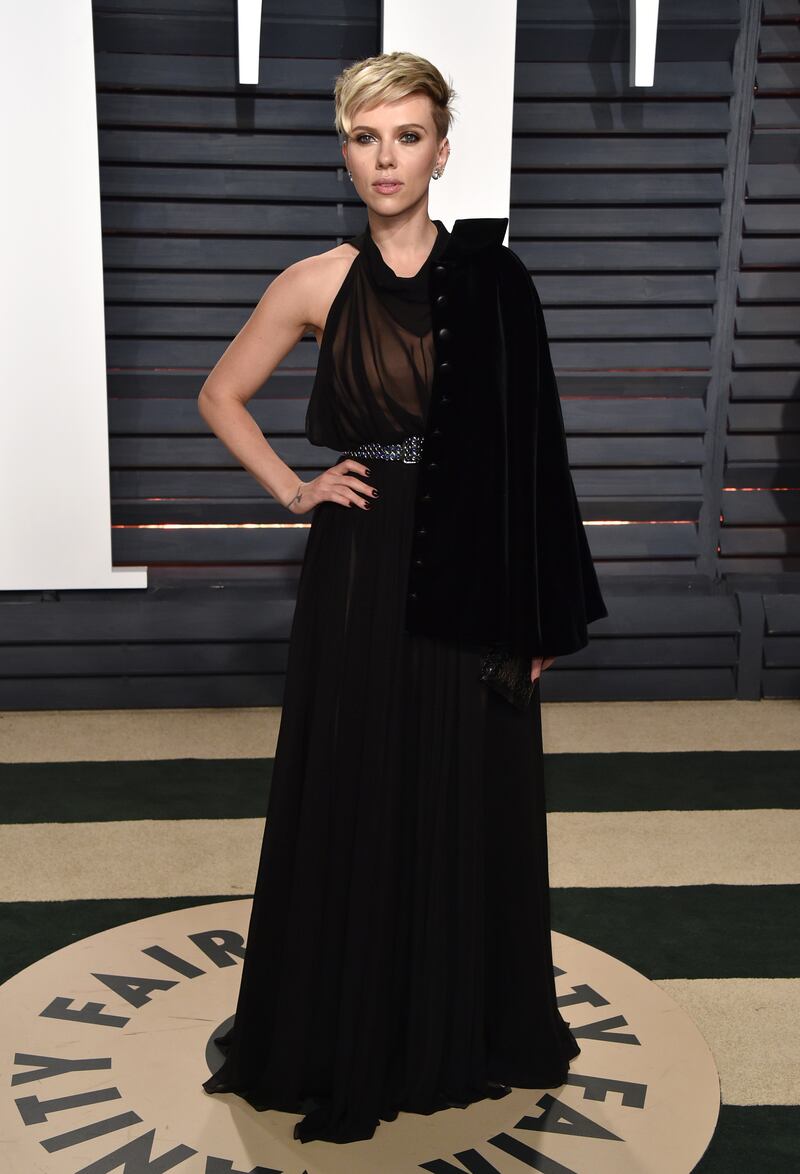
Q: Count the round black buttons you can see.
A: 11